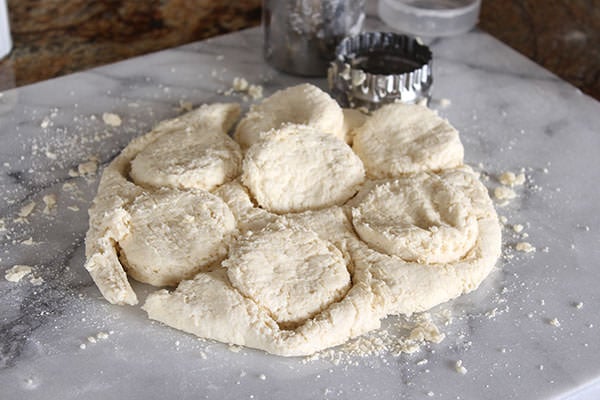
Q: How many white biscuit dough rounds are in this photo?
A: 7